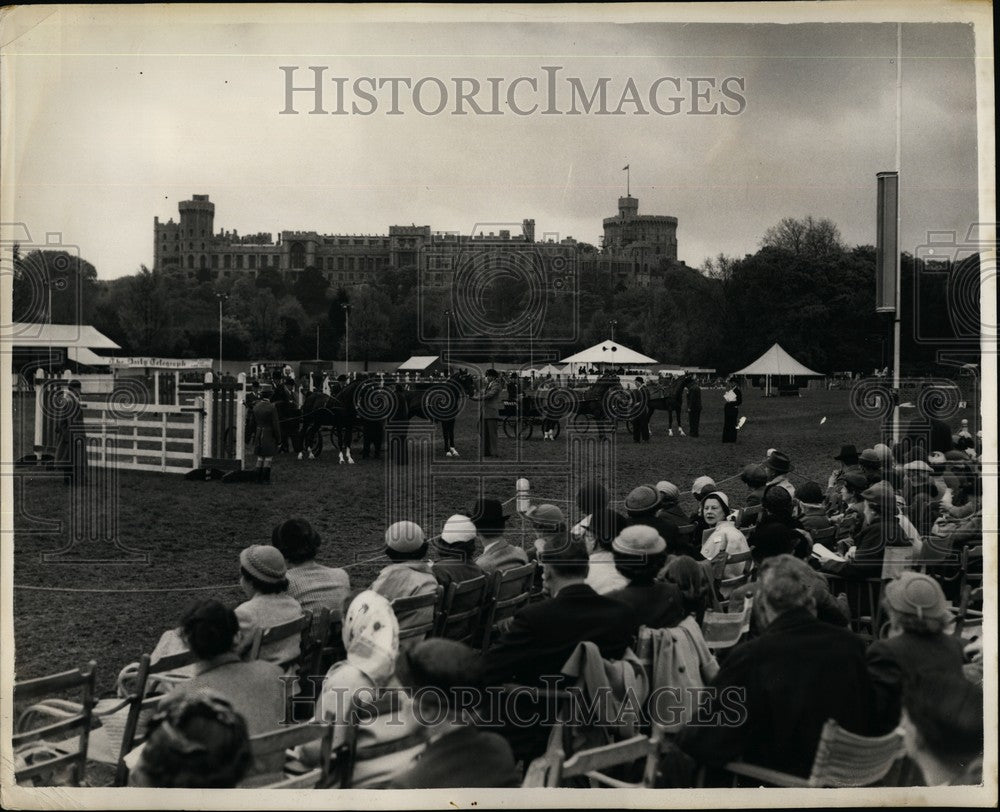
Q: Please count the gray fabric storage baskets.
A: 0